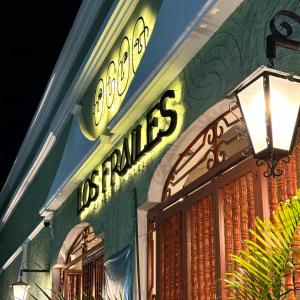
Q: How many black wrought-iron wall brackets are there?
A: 2